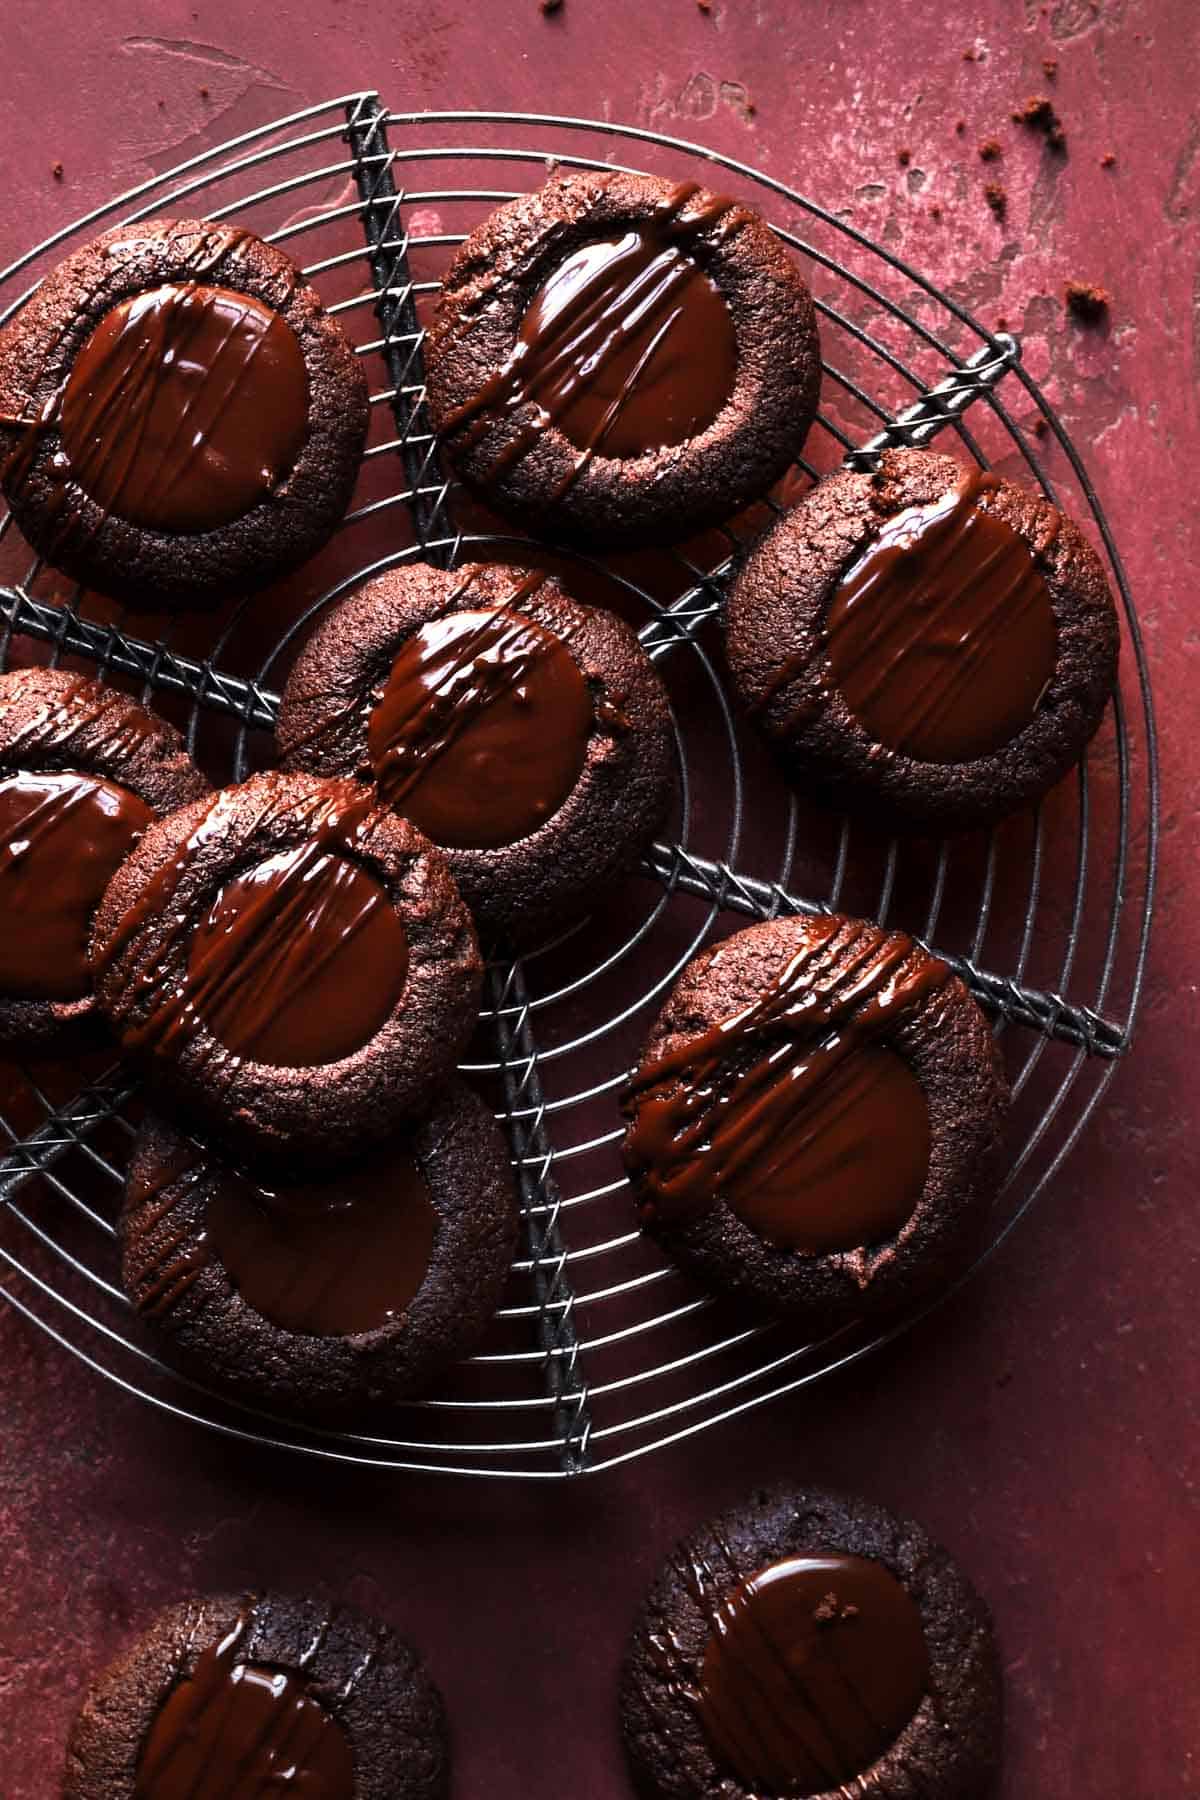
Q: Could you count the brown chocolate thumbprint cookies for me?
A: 10